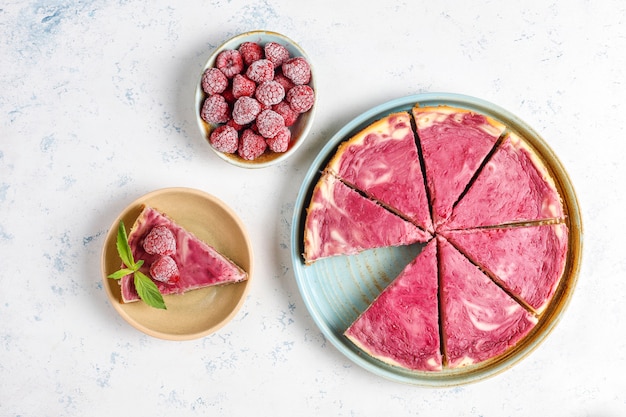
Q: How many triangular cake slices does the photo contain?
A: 8